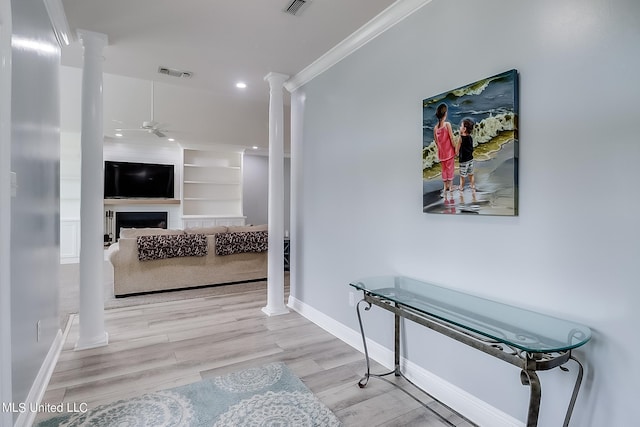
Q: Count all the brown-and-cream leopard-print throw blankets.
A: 2